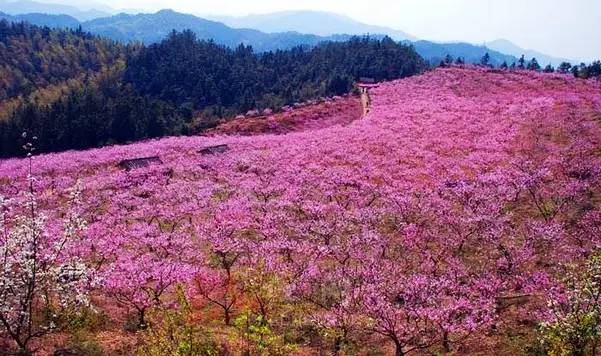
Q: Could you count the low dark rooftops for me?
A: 2